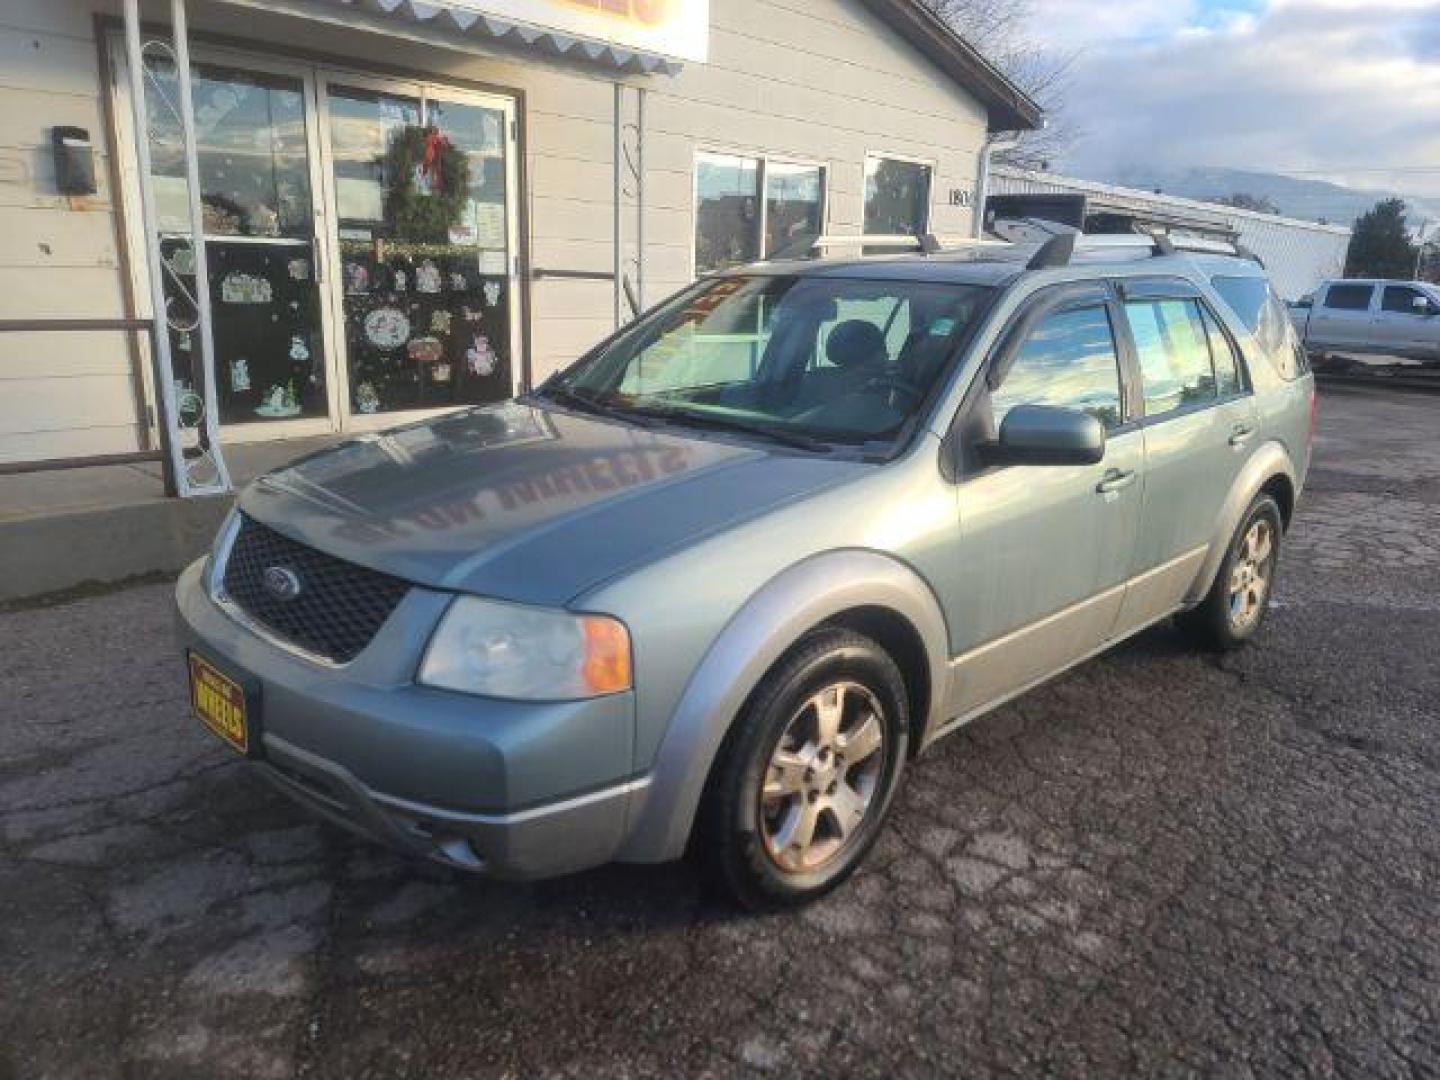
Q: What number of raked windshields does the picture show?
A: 1